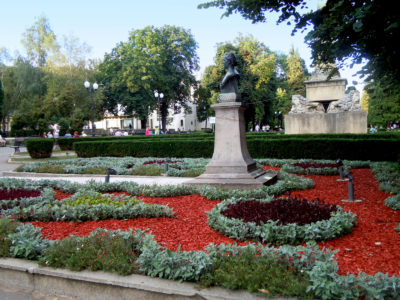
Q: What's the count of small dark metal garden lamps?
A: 4